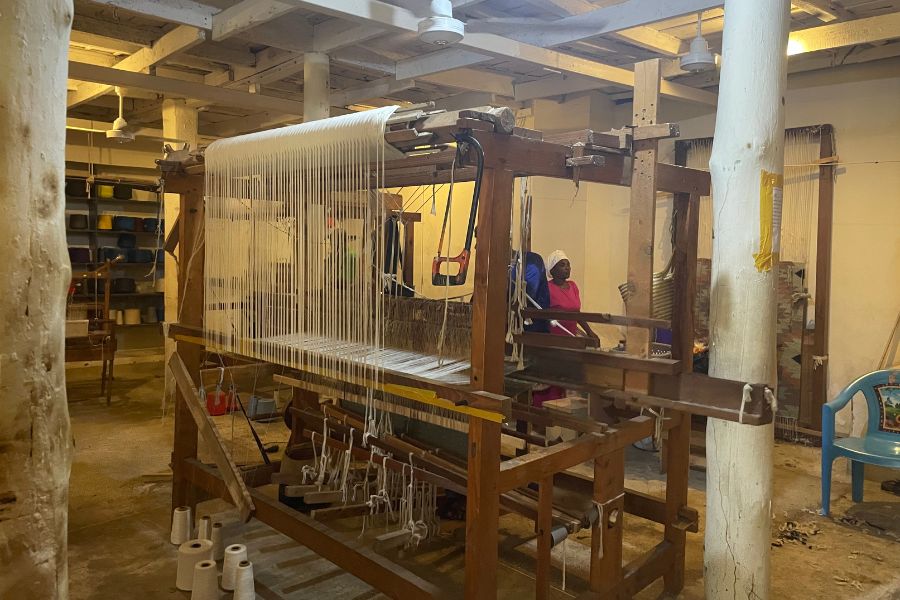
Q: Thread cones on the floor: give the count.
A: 7